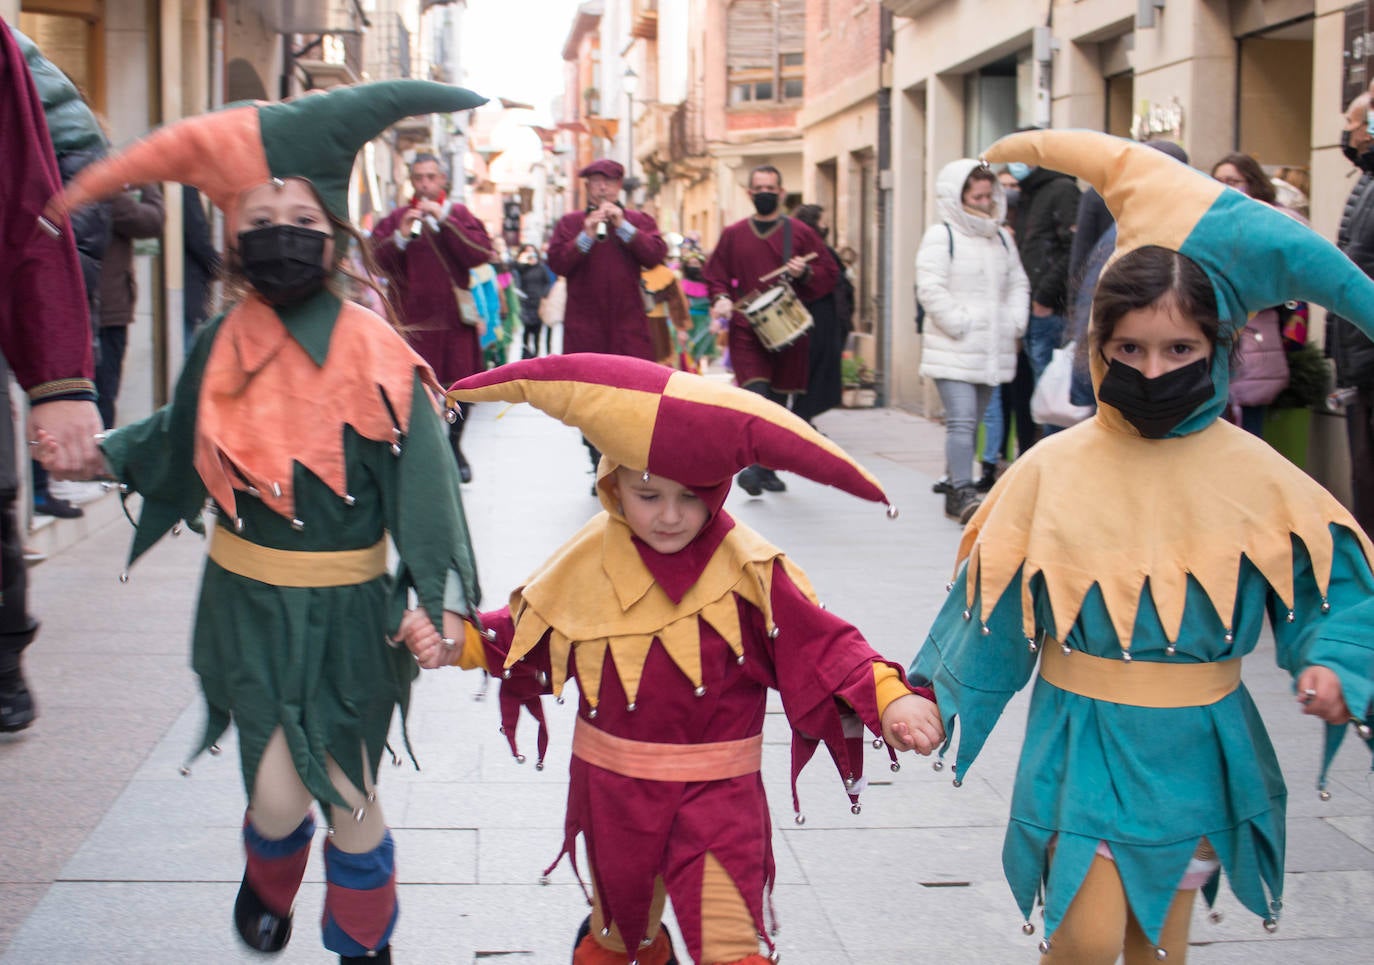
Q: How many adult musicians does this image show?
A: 3